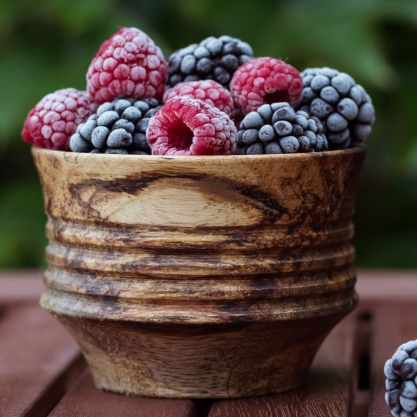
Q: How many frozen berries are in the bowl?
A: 9